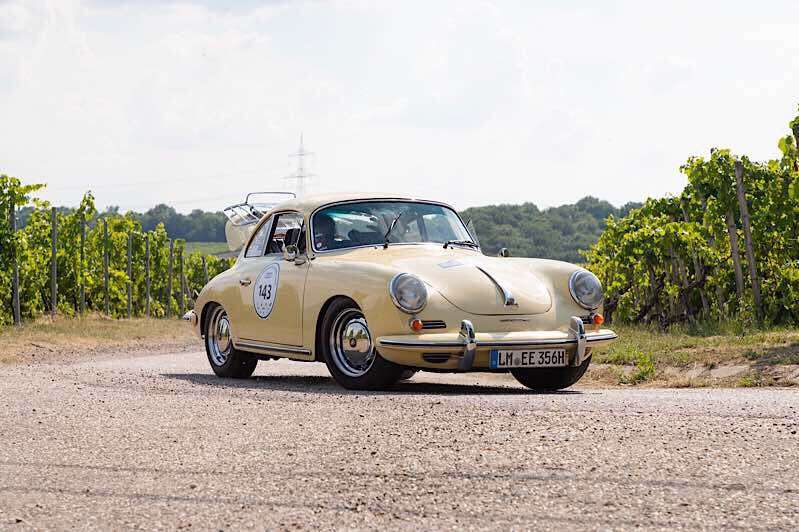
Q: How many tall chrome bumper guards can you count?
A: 2